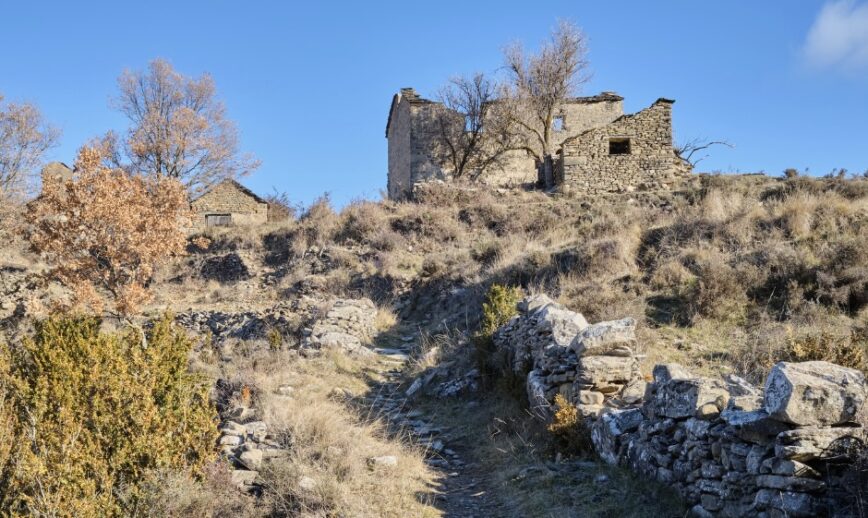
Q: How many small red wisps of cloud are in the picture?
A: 0